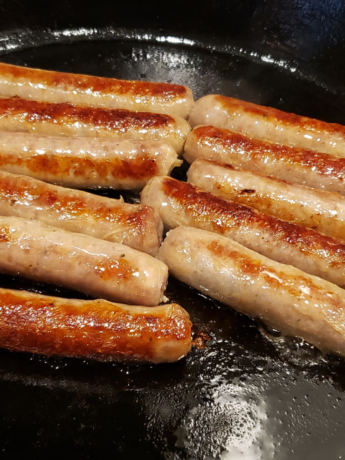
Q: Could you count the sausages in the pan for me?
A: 11